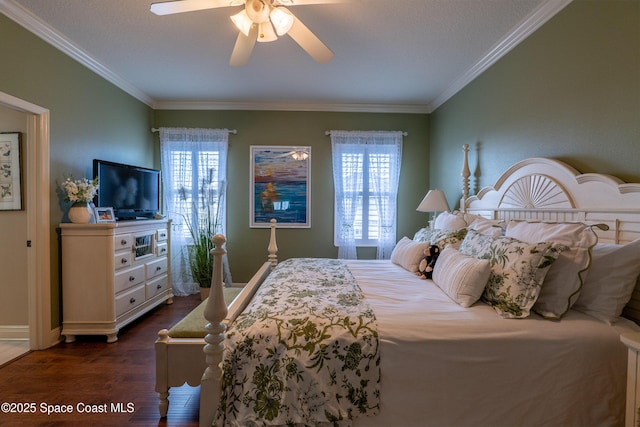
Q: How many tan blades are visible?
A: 4